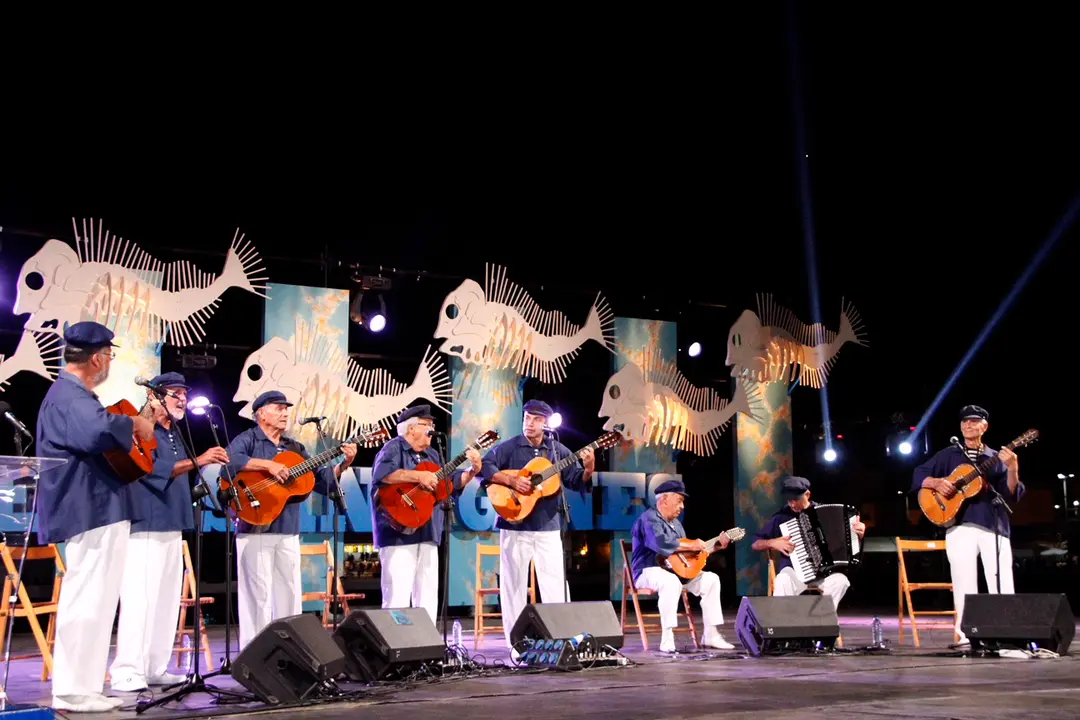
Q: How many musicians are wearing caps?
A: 8